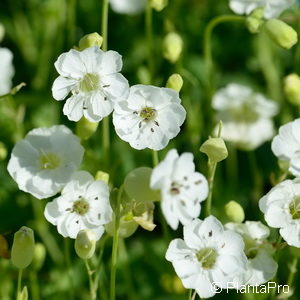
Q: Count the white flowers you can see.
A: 13